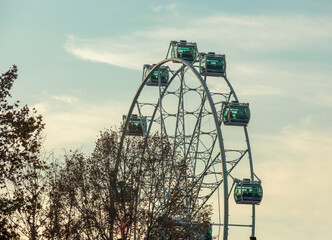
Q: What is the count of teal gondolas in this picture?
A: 6